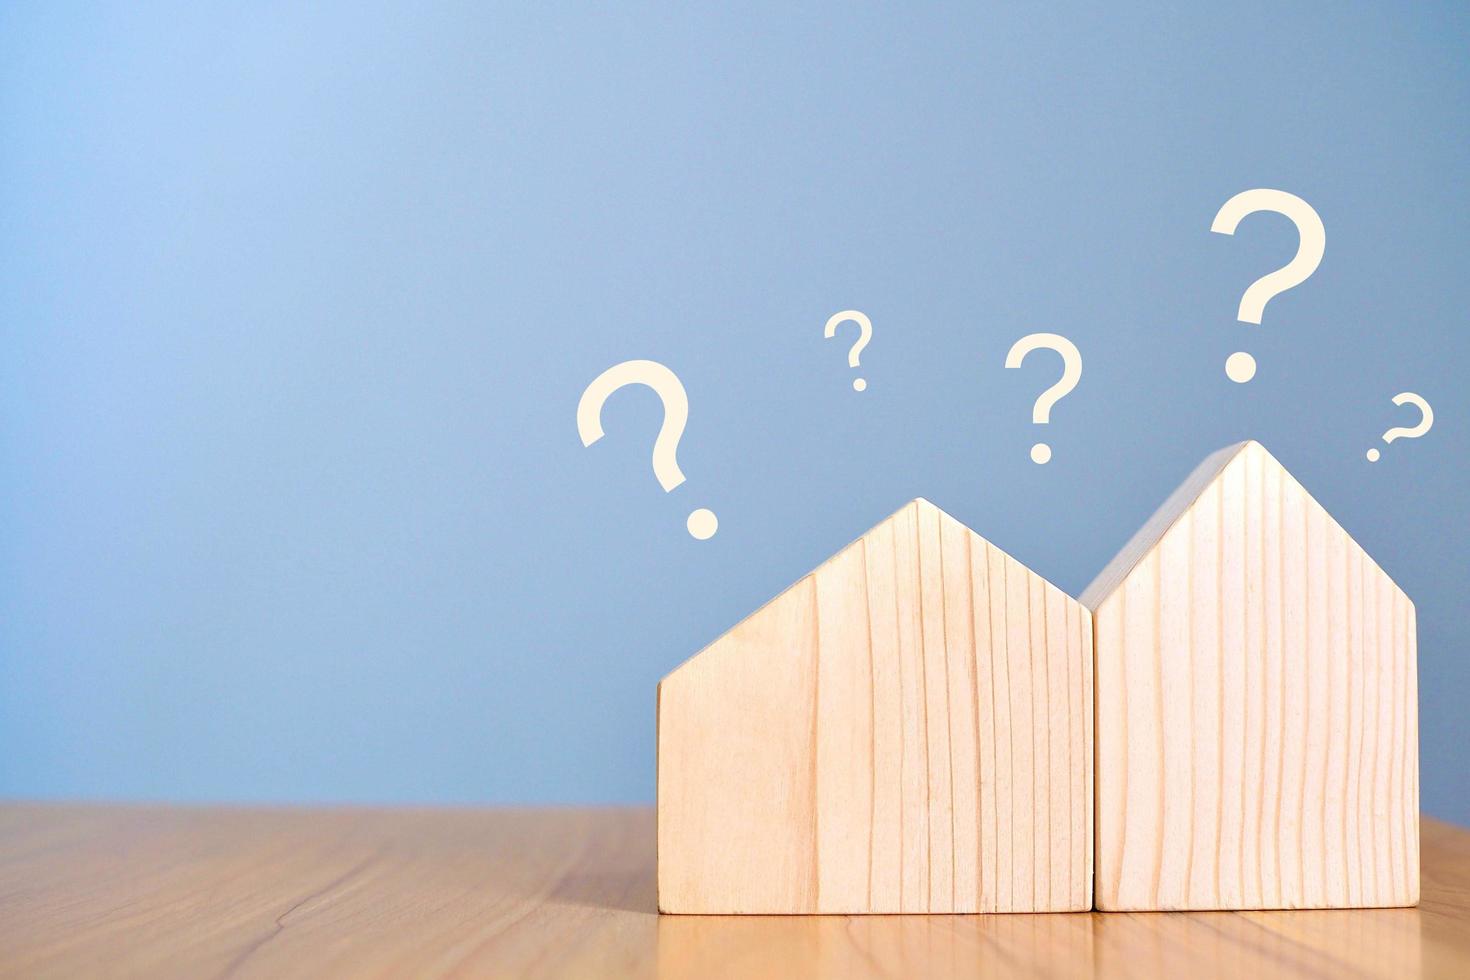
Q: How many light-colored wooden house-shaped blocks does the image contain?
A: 2